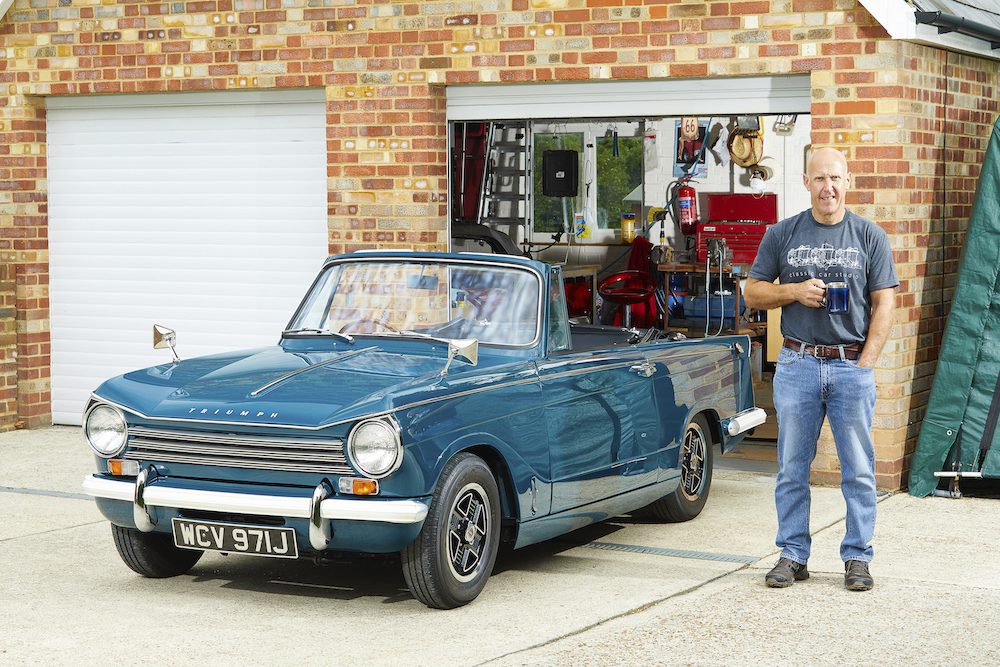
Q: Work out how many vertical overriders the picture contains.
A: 2